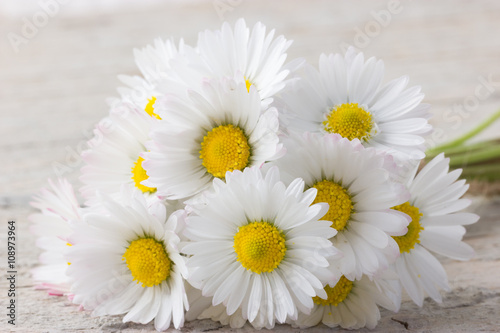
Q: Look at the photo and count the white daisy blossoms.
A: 11